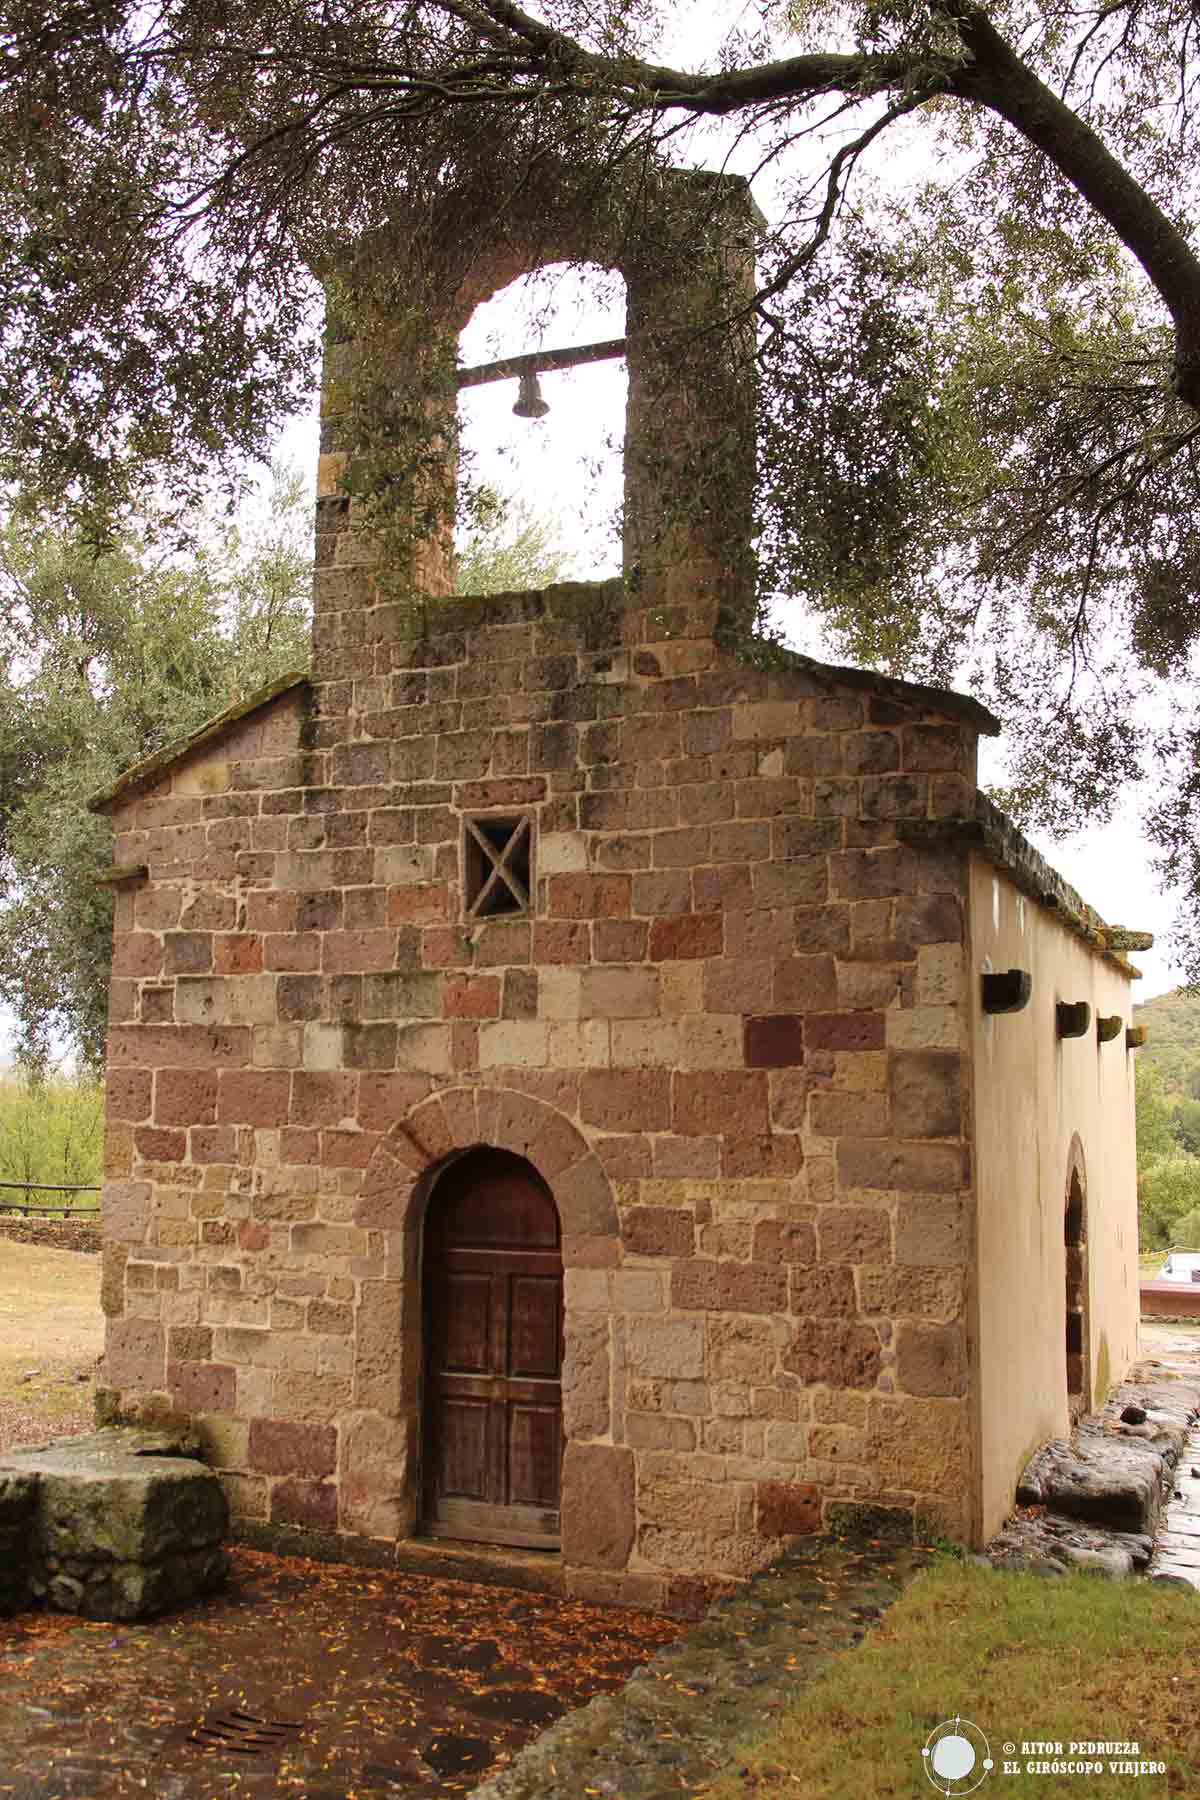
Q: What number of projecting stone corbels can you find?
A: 4